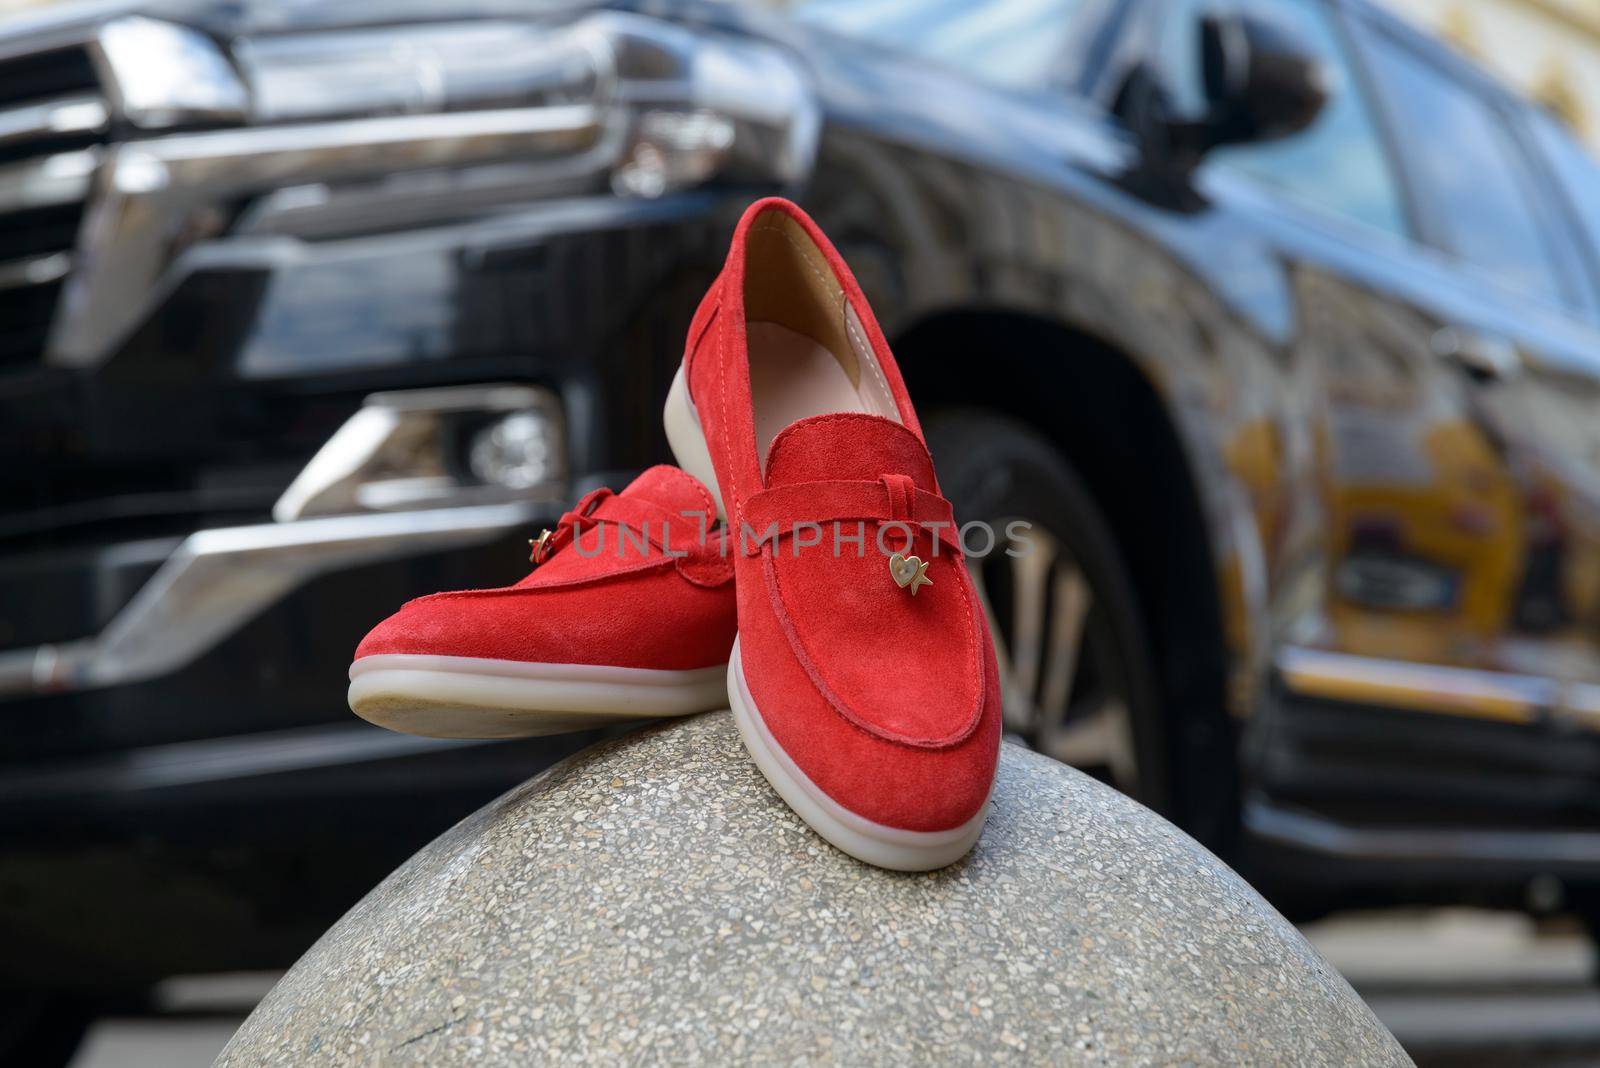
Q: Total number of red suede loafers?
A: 2